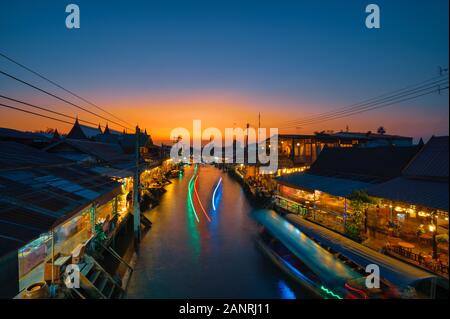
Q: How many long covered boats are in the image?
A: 2